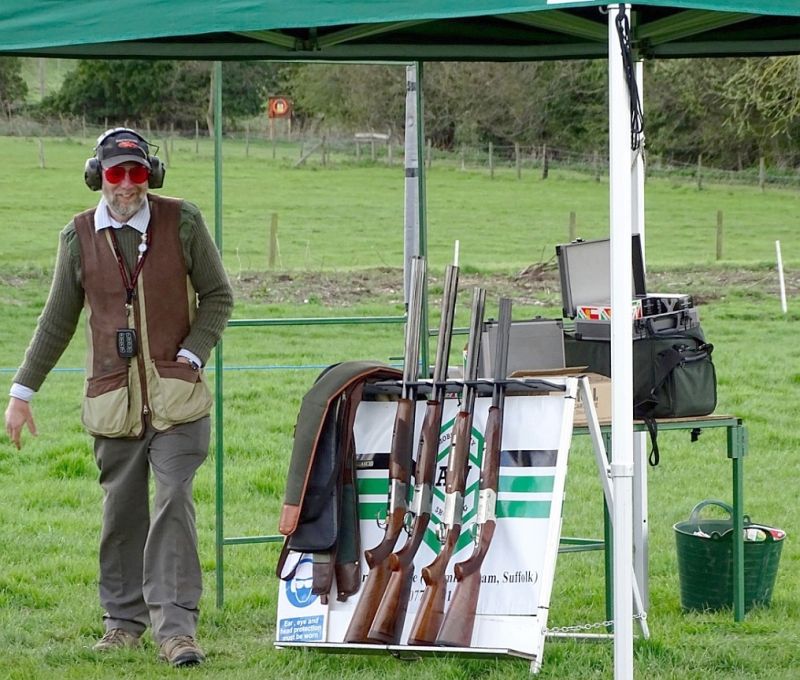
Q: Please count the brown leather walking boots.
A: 2